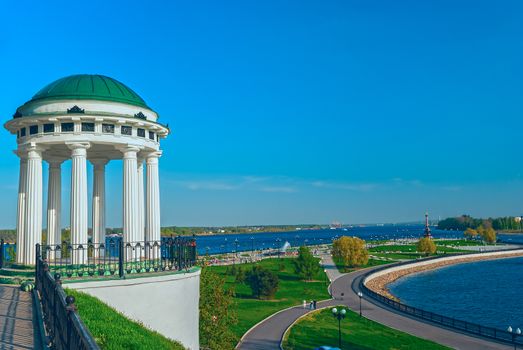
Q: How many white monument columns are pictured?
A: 8